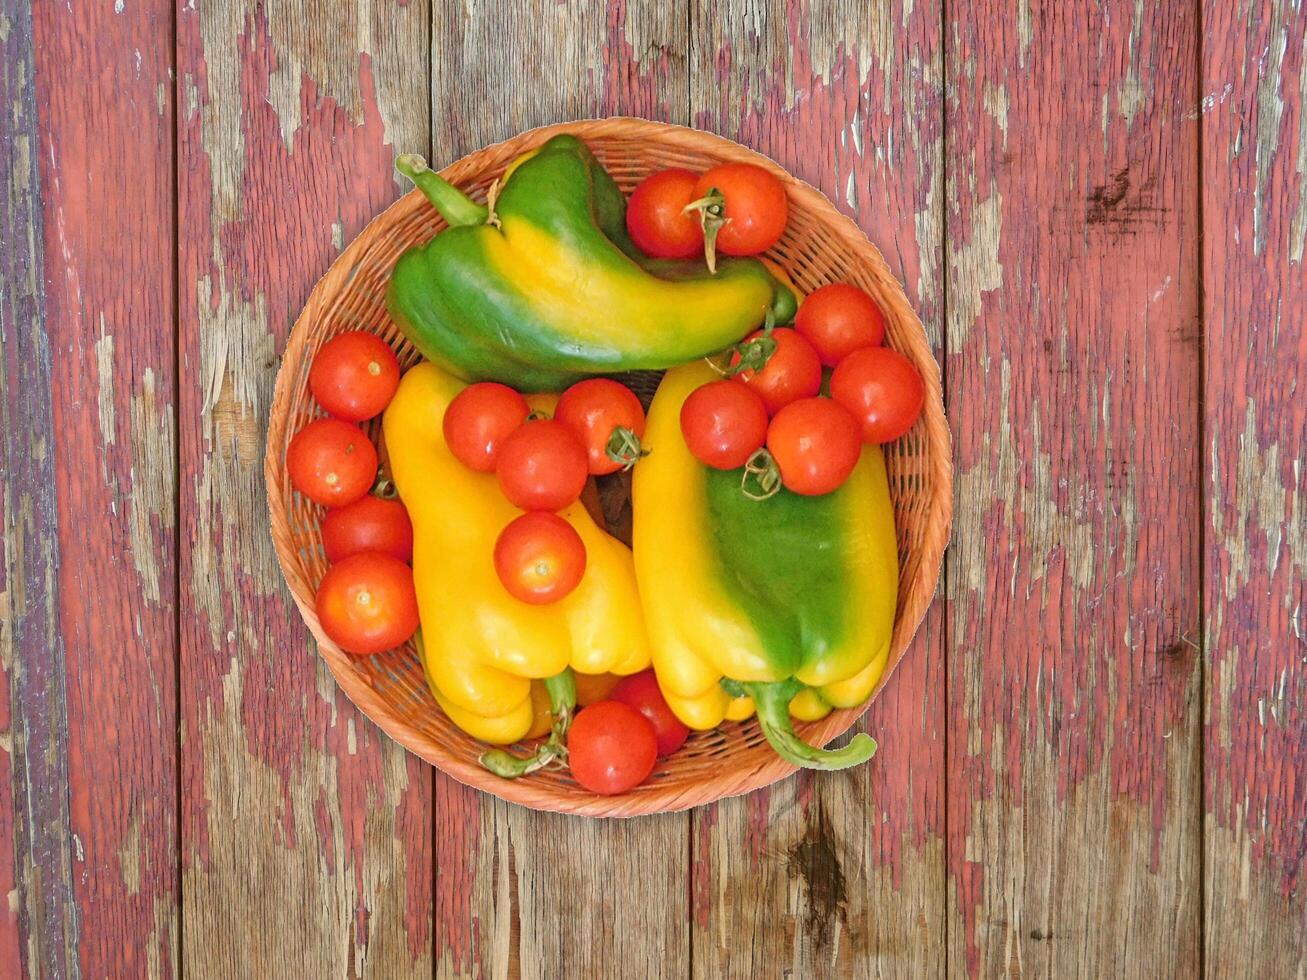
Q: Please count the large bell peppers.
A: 3